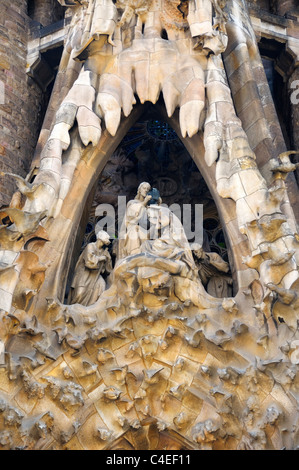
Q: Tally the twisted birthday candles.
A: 0